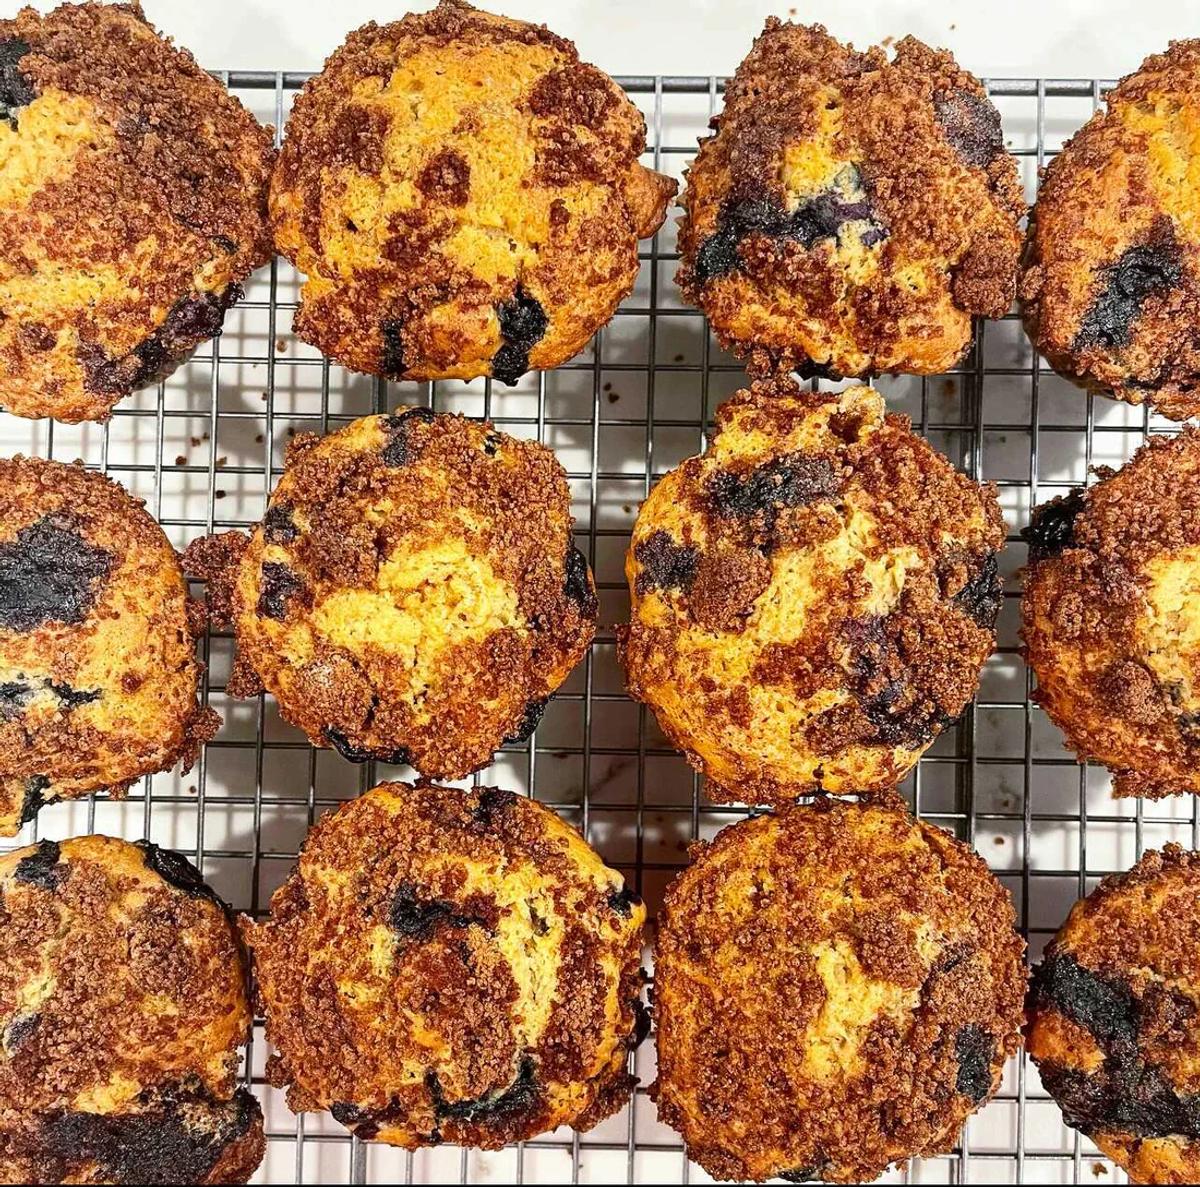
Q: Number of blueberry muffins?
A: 12